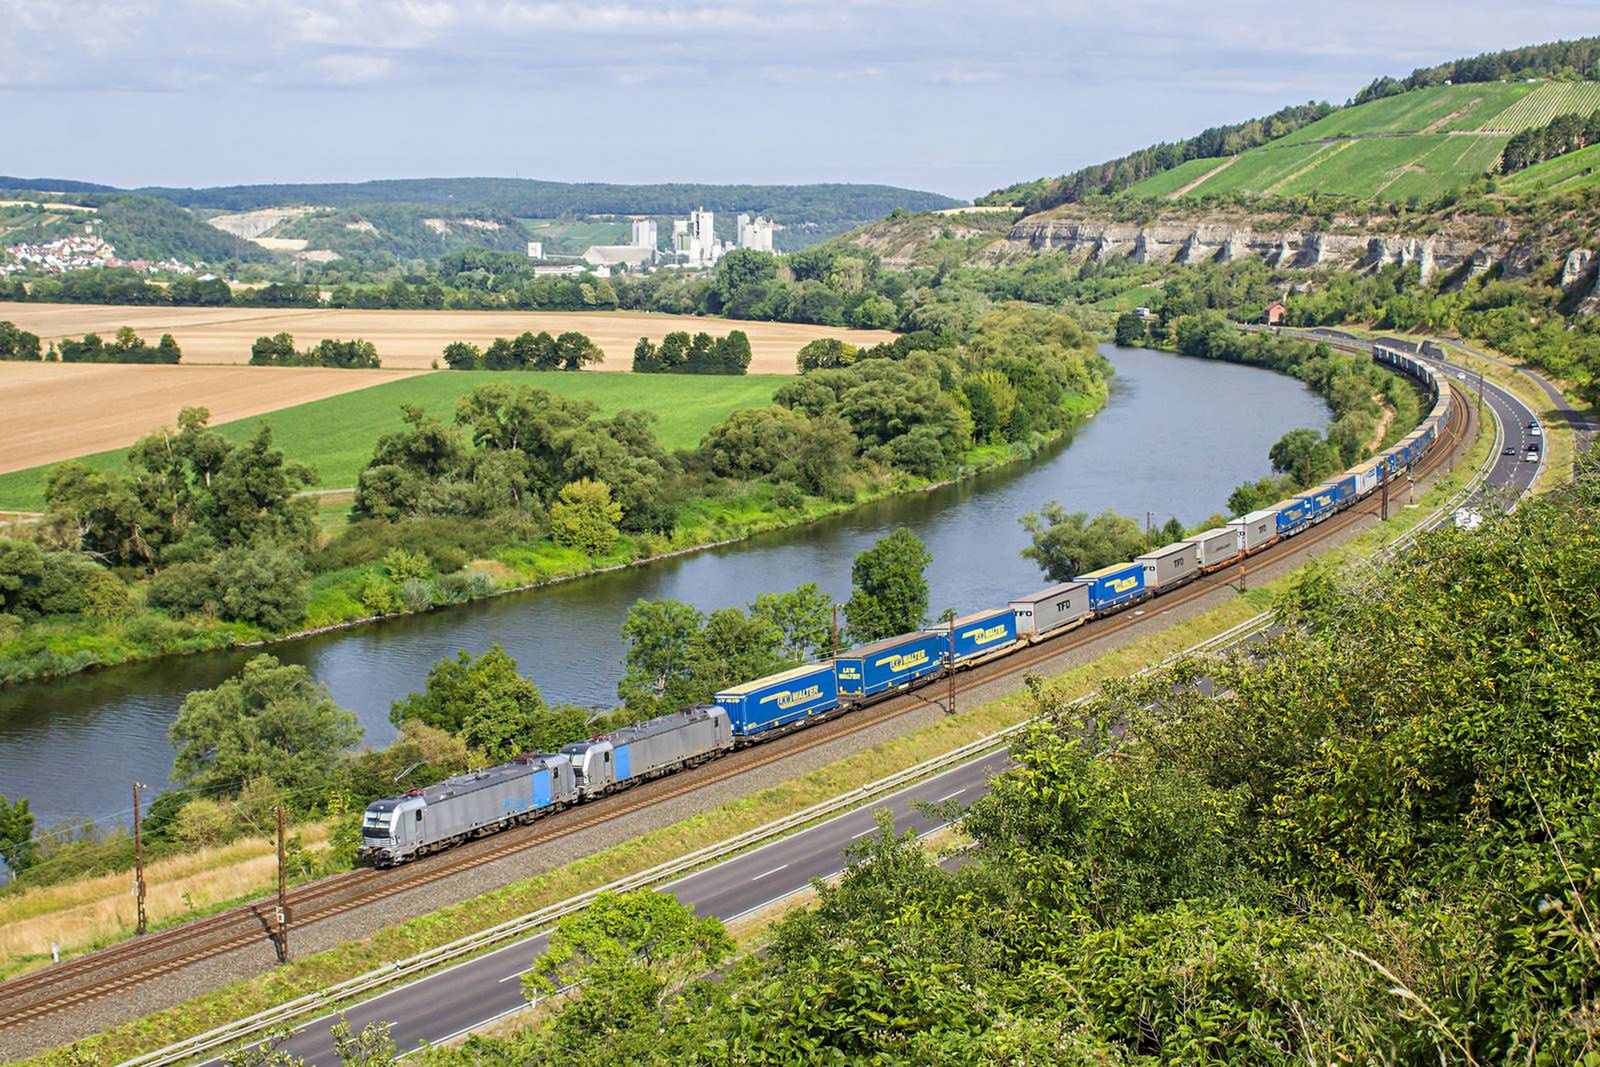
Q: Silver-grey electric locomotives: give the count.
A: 2